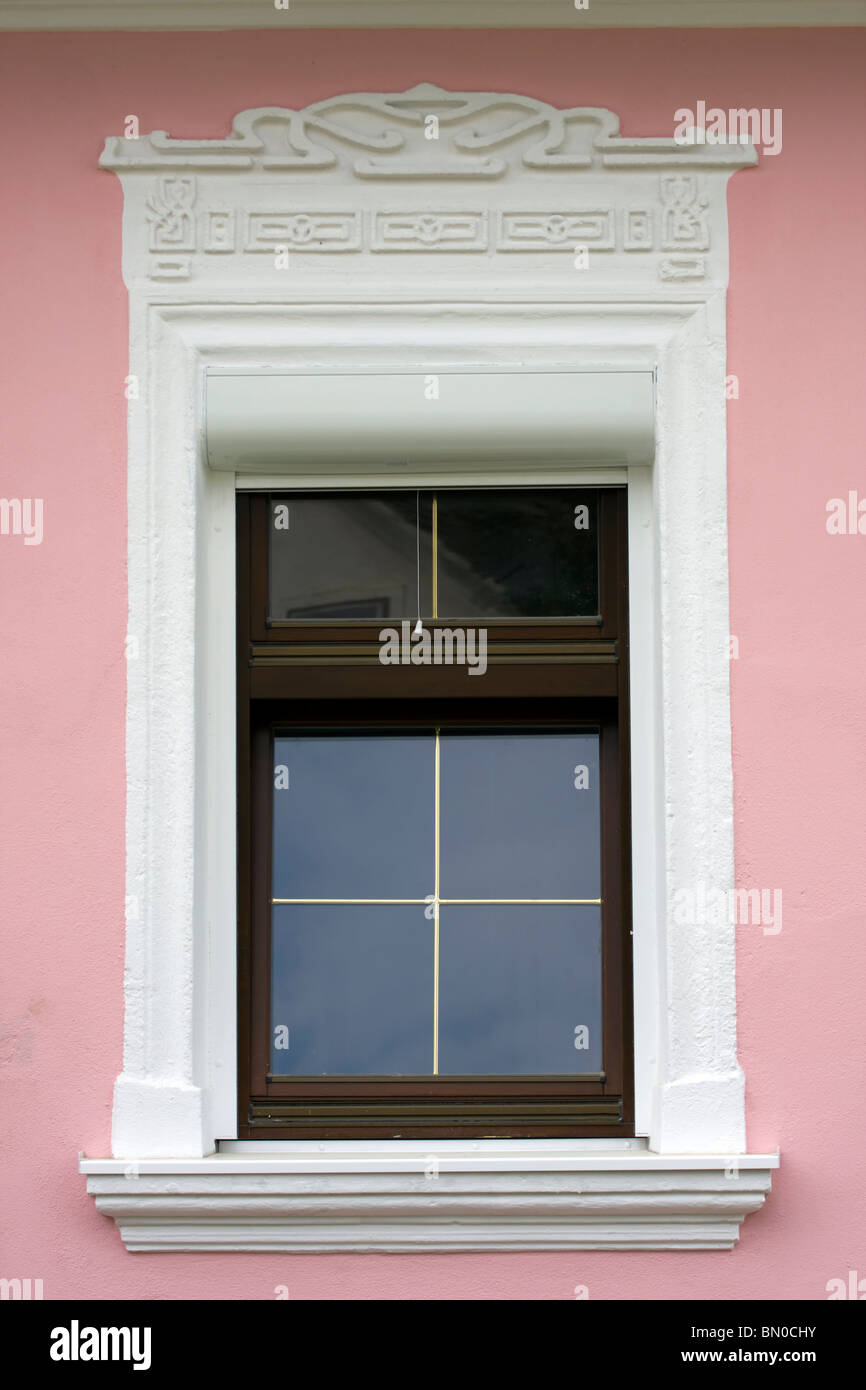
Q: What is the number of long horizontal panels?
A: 3